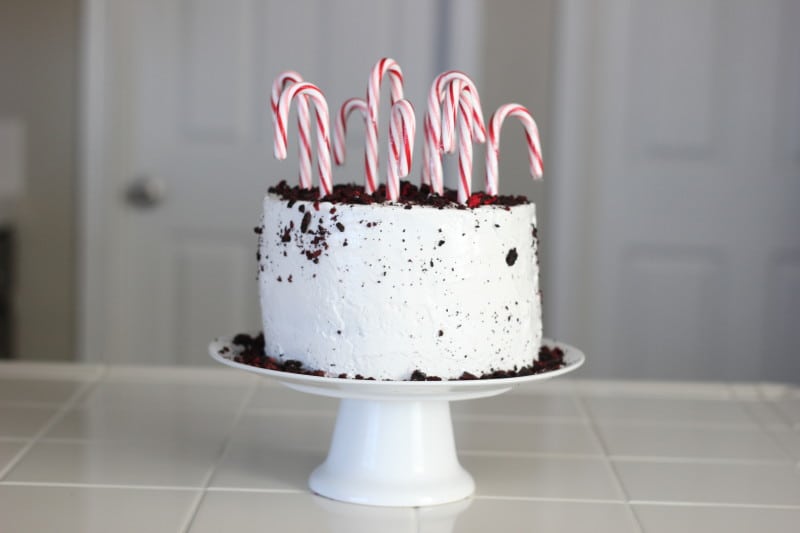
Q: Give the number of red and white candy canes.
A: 9